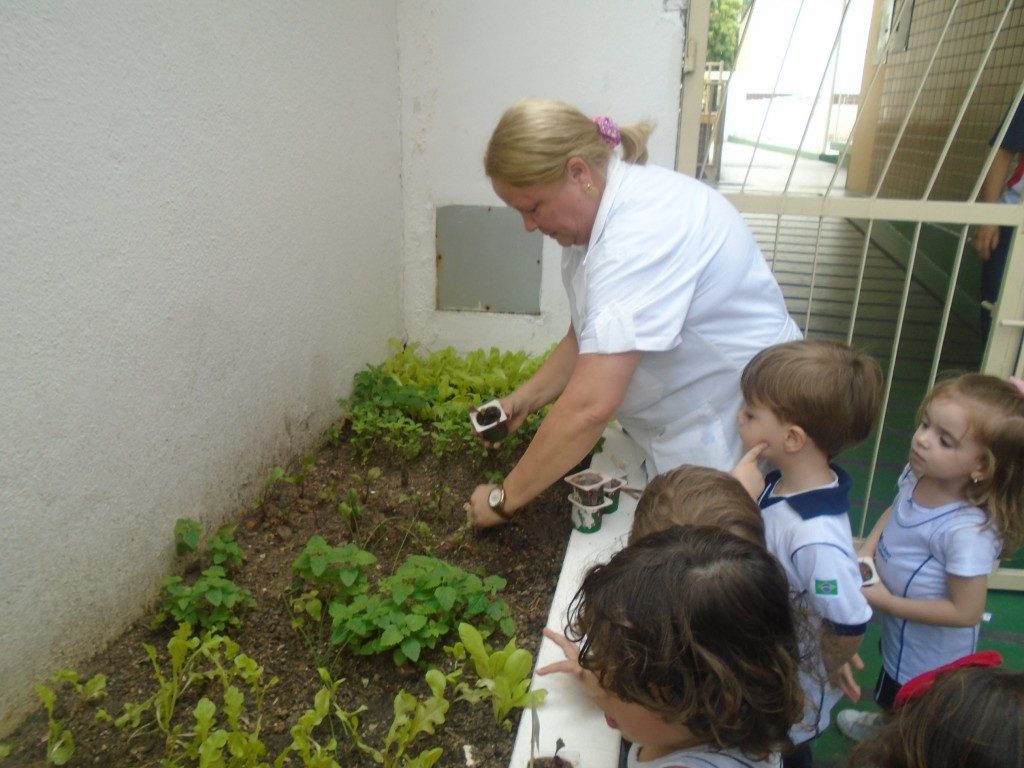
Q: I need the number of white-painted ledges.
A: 1